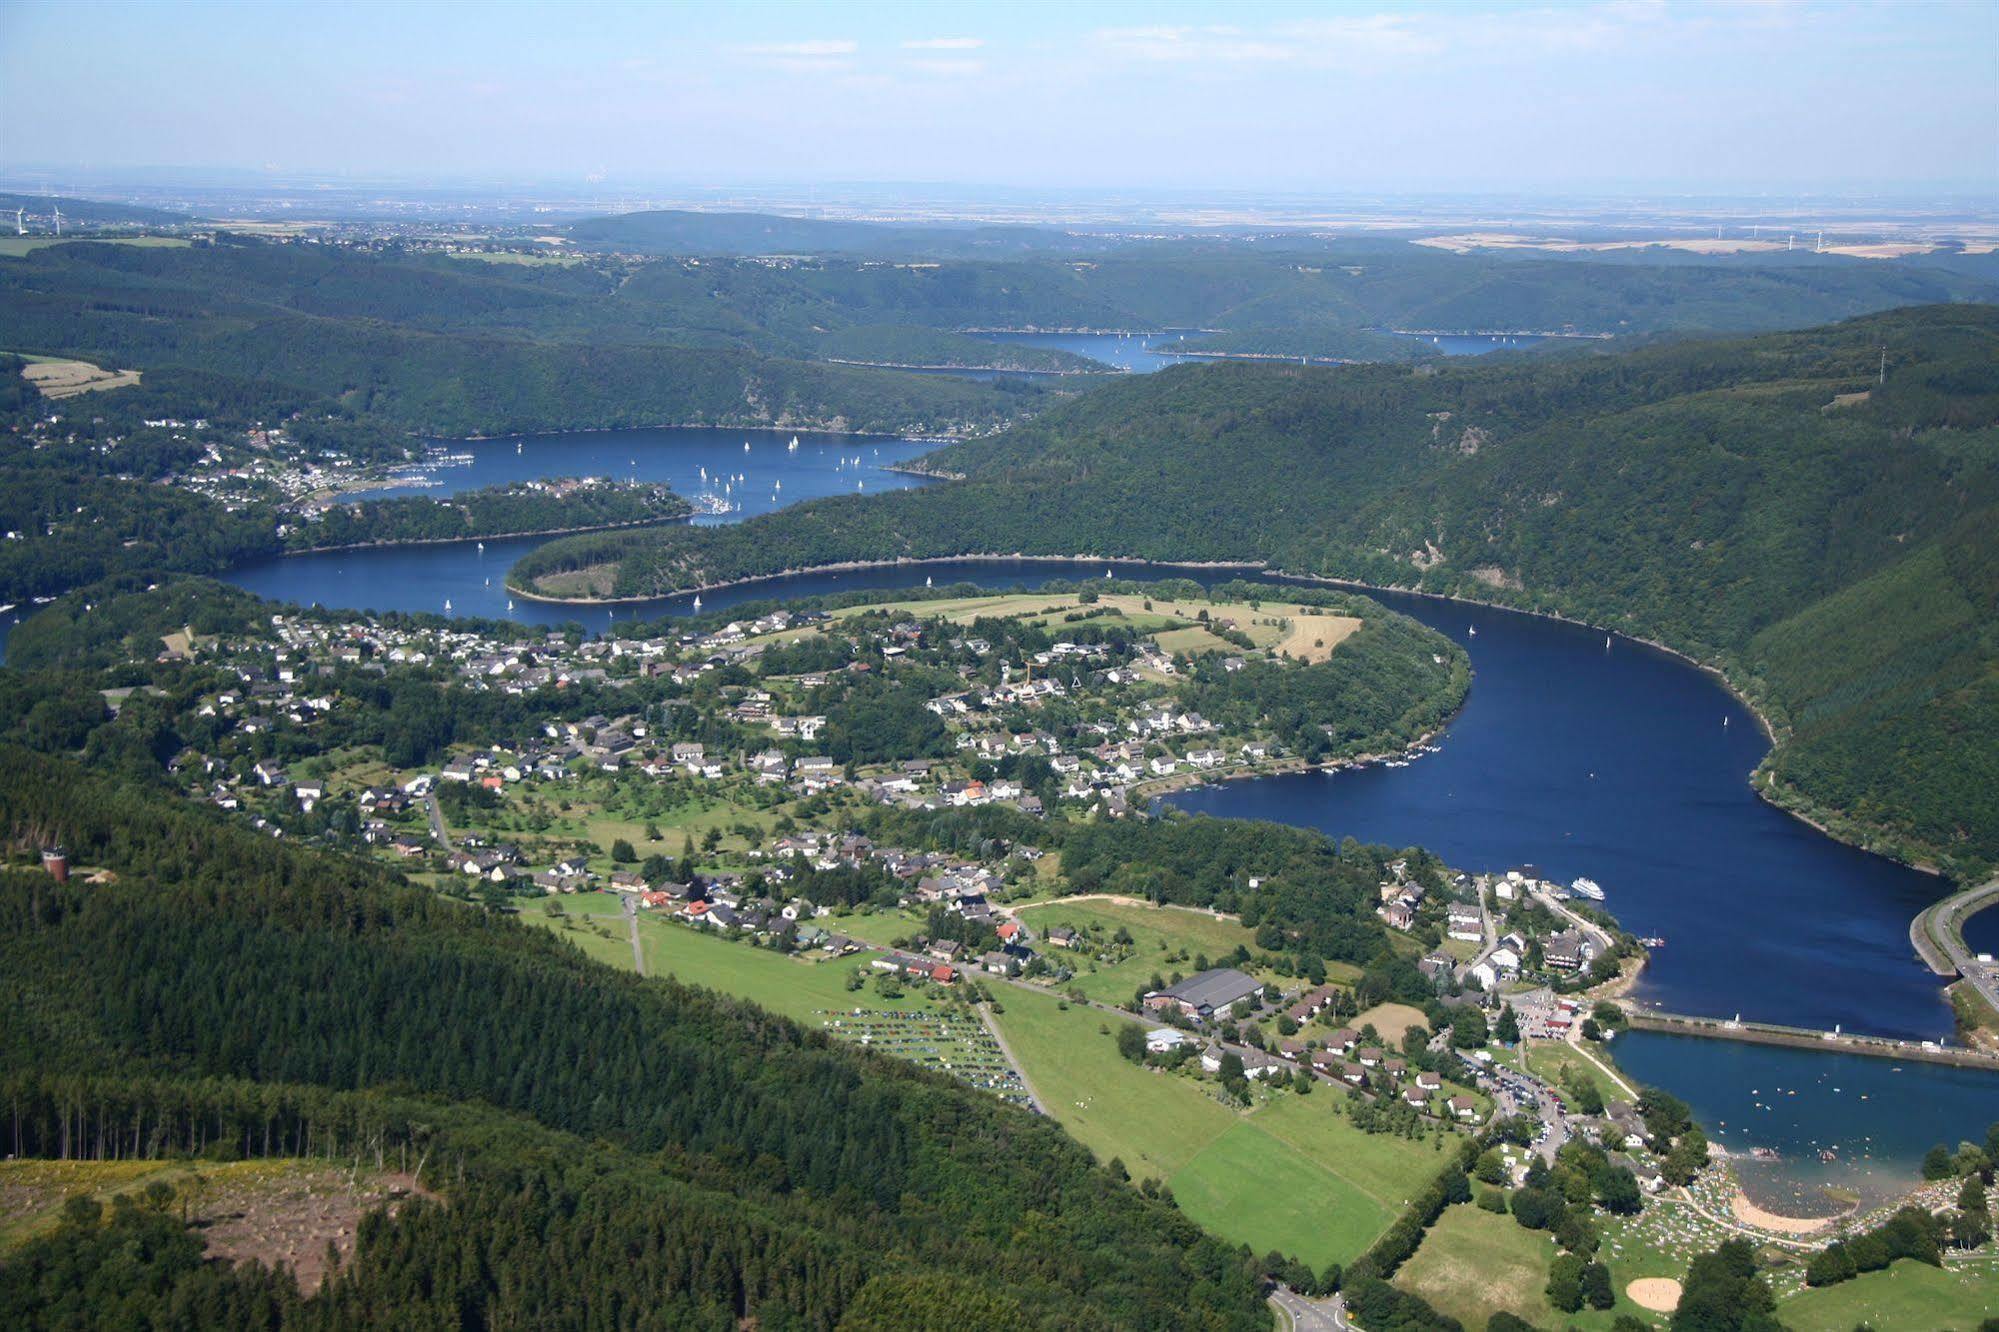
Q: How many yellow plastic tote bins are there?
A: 0